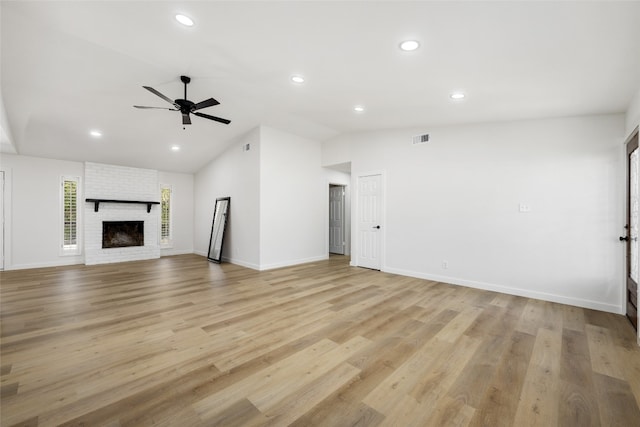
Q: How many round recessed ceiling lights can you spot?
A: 7